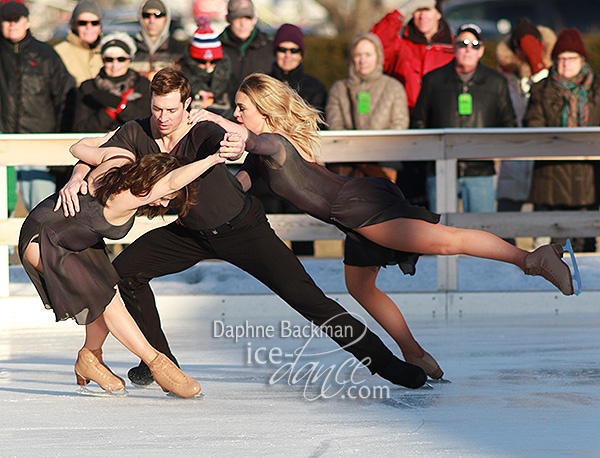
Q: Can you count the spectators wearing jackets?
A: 12